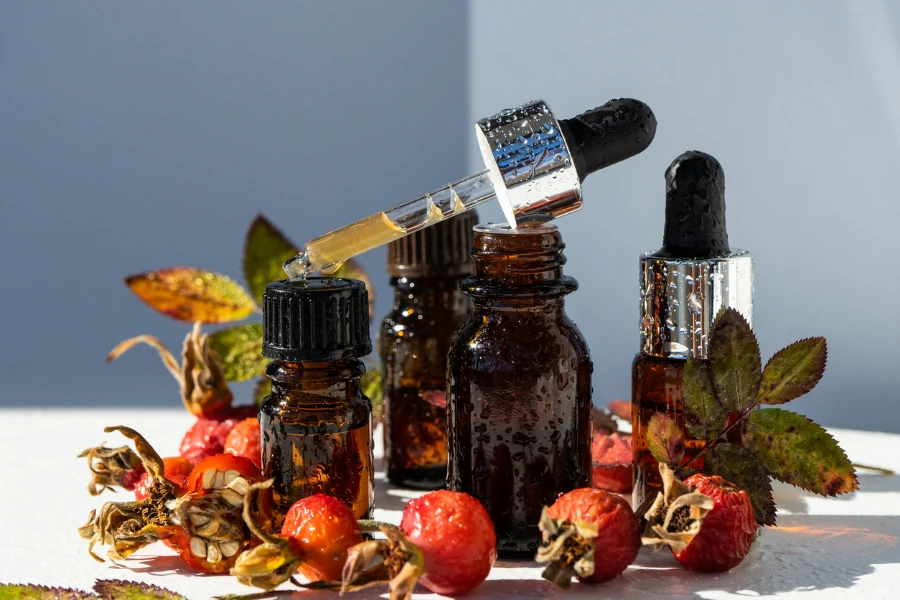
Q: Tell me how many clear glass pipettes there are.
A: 1